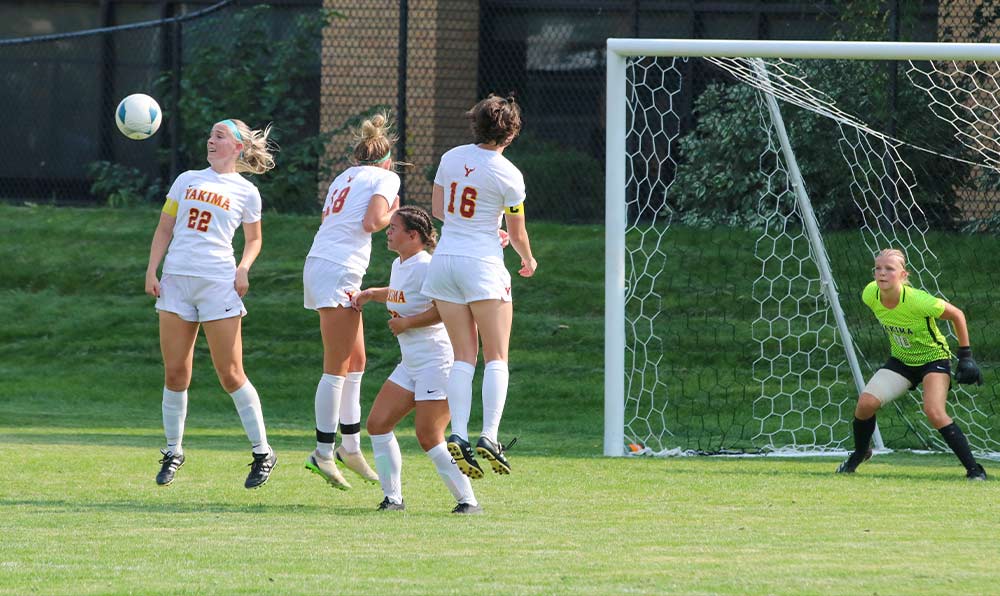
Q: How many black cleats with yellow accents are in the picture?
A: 2